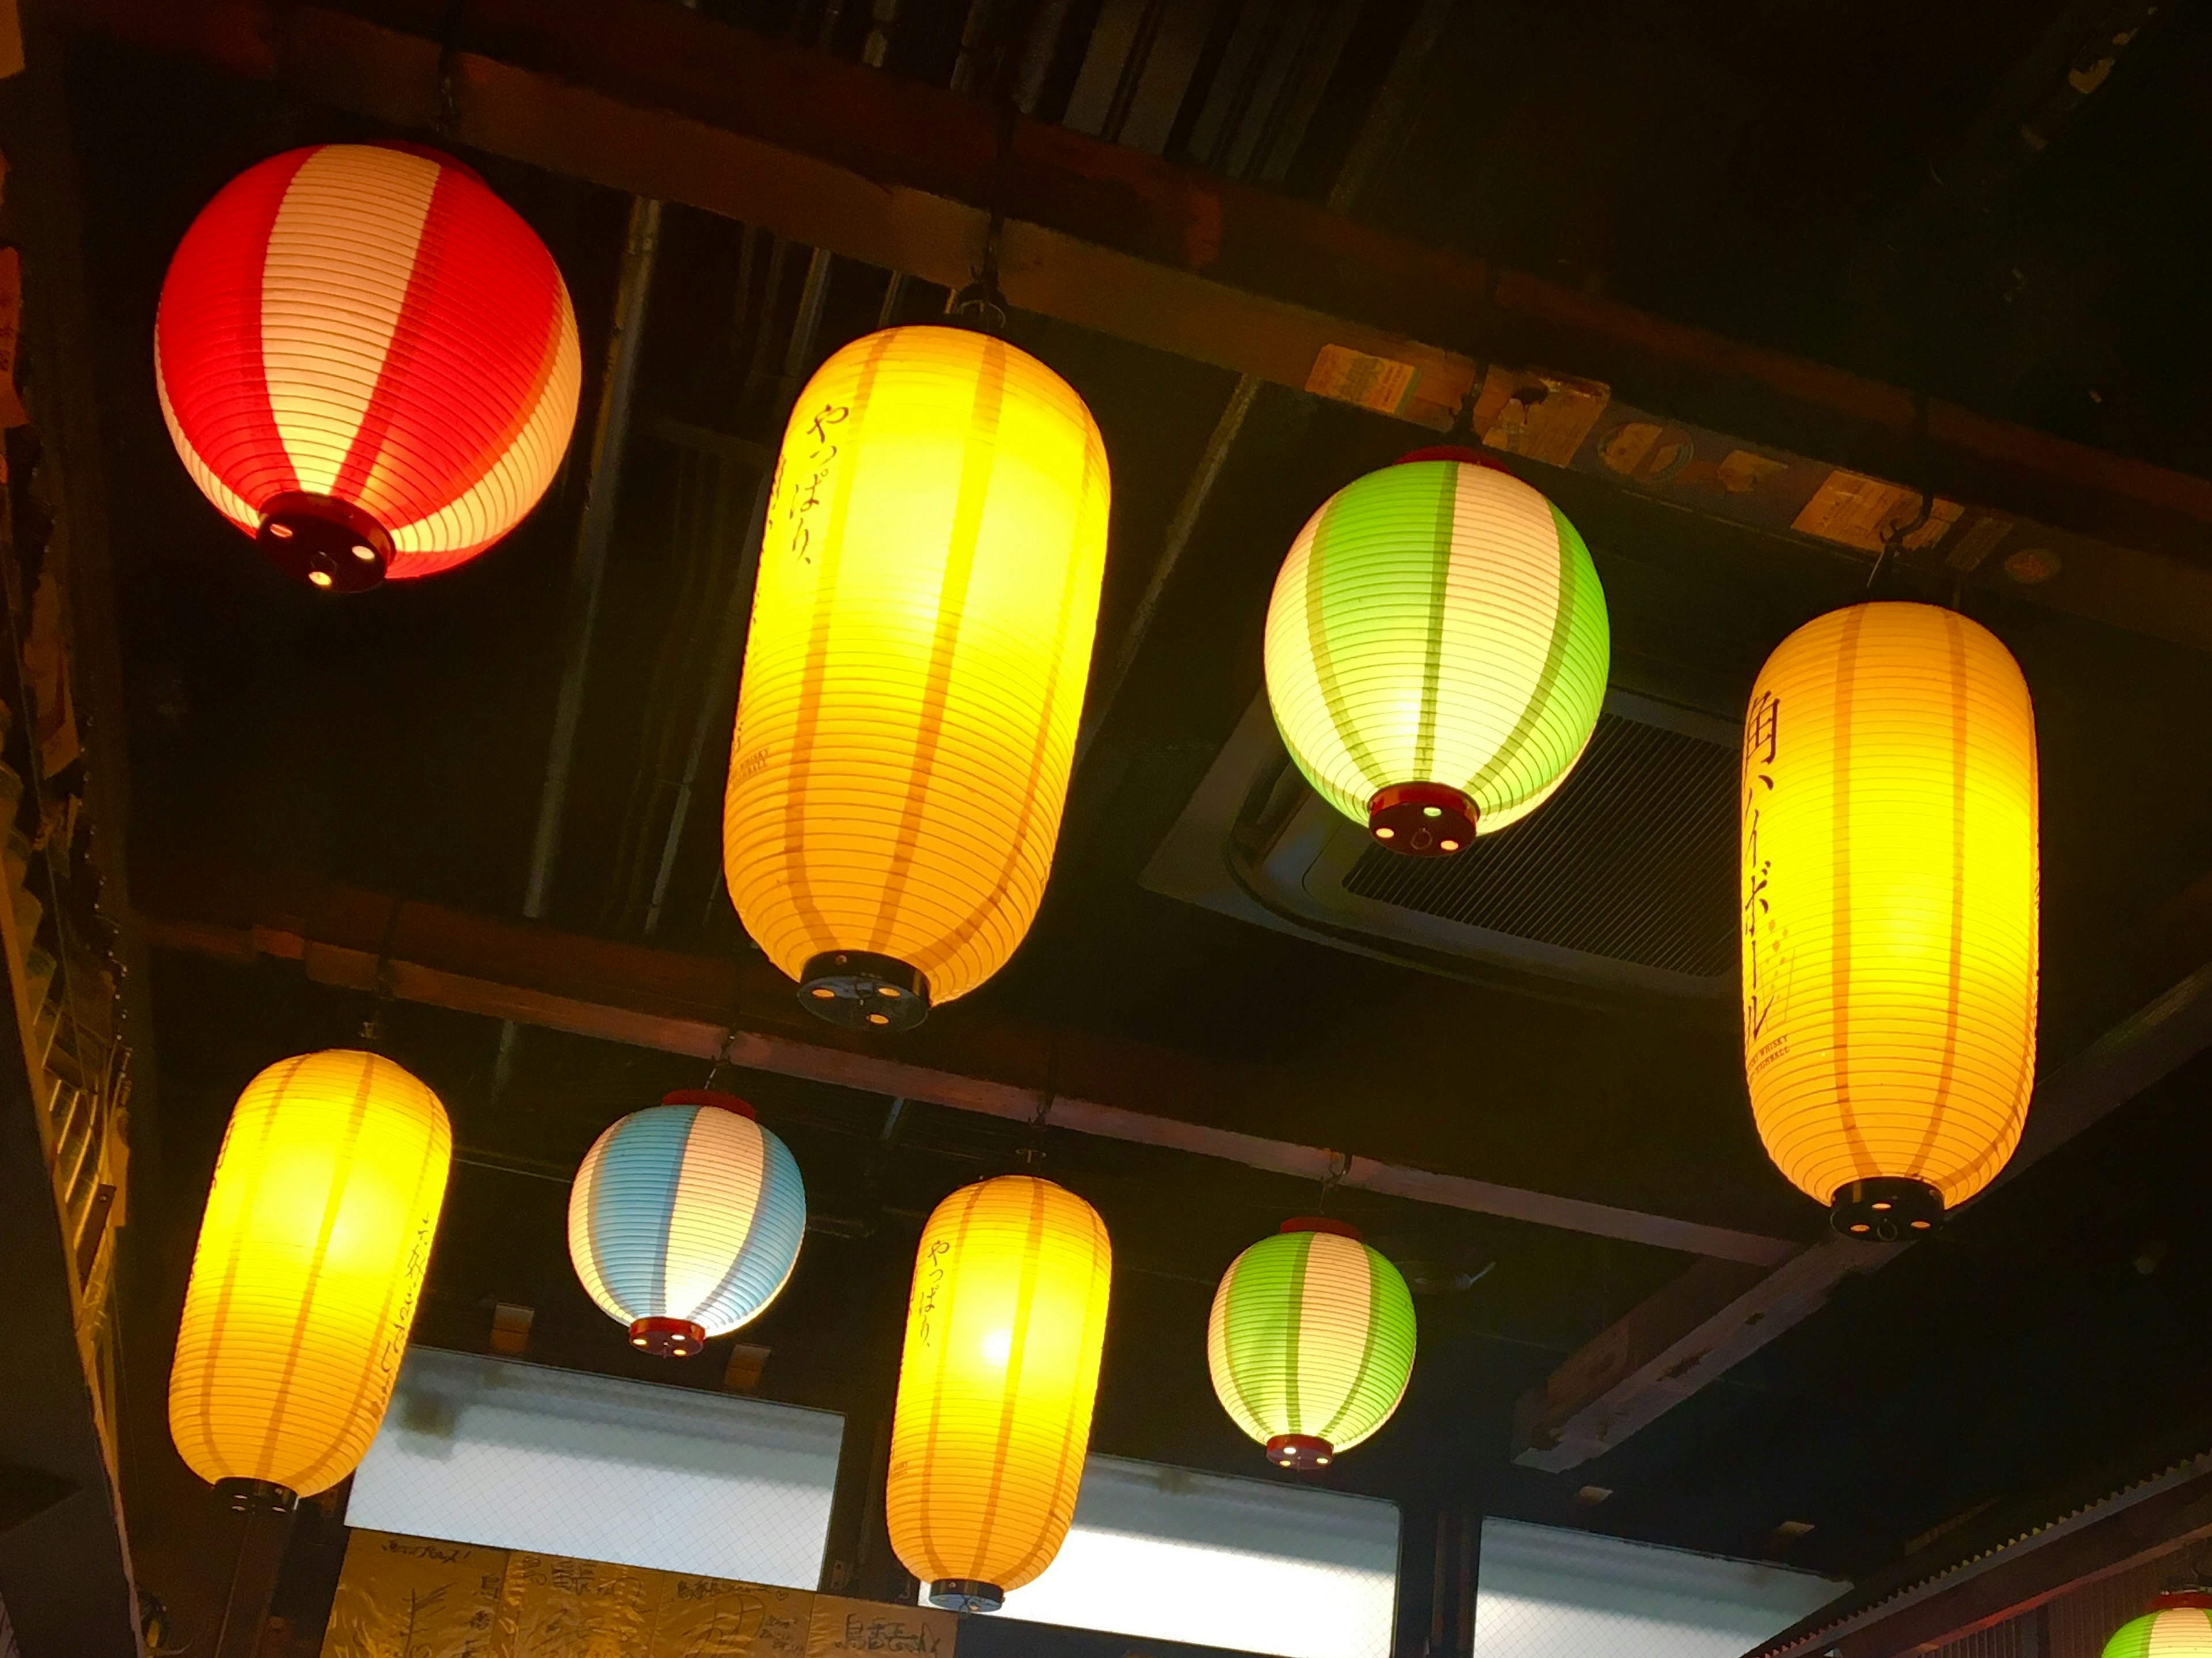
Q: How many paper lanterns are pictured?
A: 9